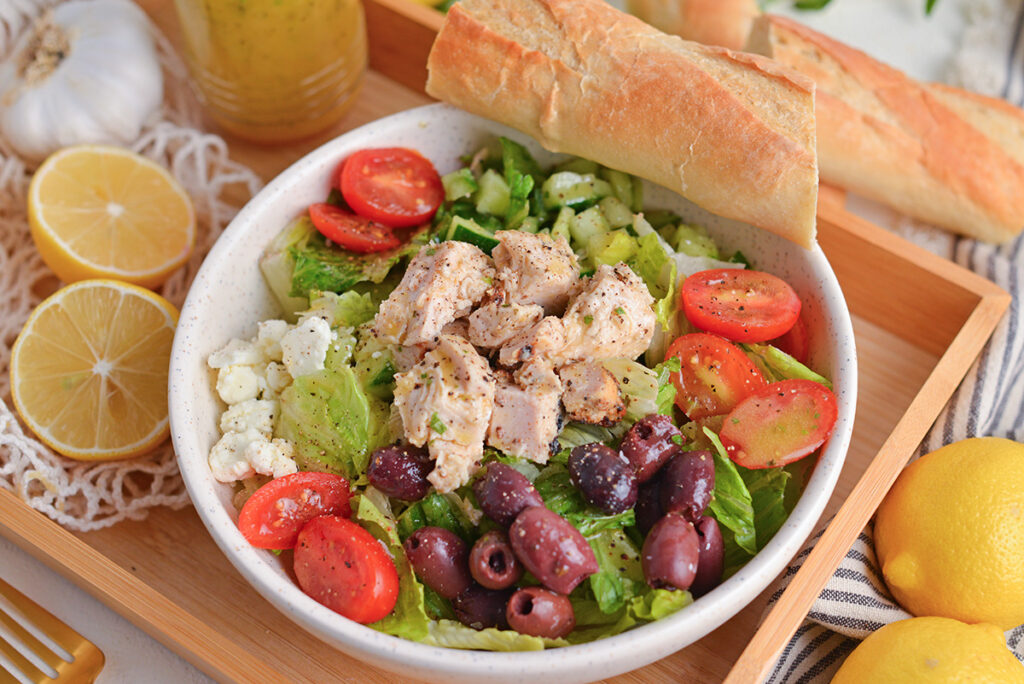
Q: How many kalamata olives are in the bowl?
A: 13